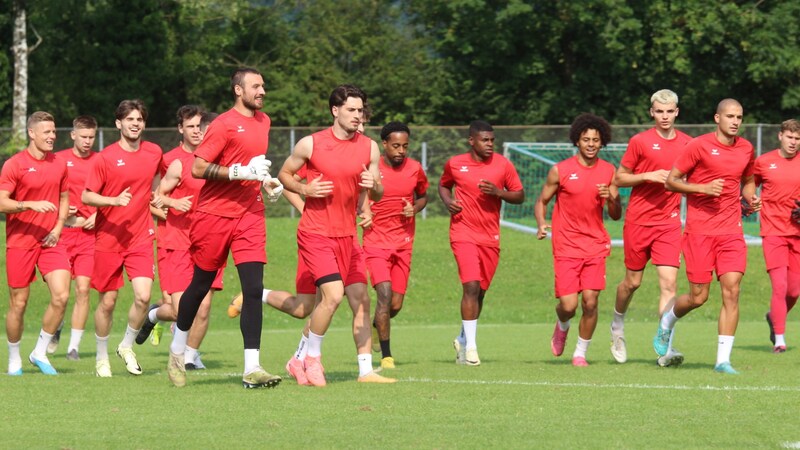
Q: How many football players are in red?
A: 14